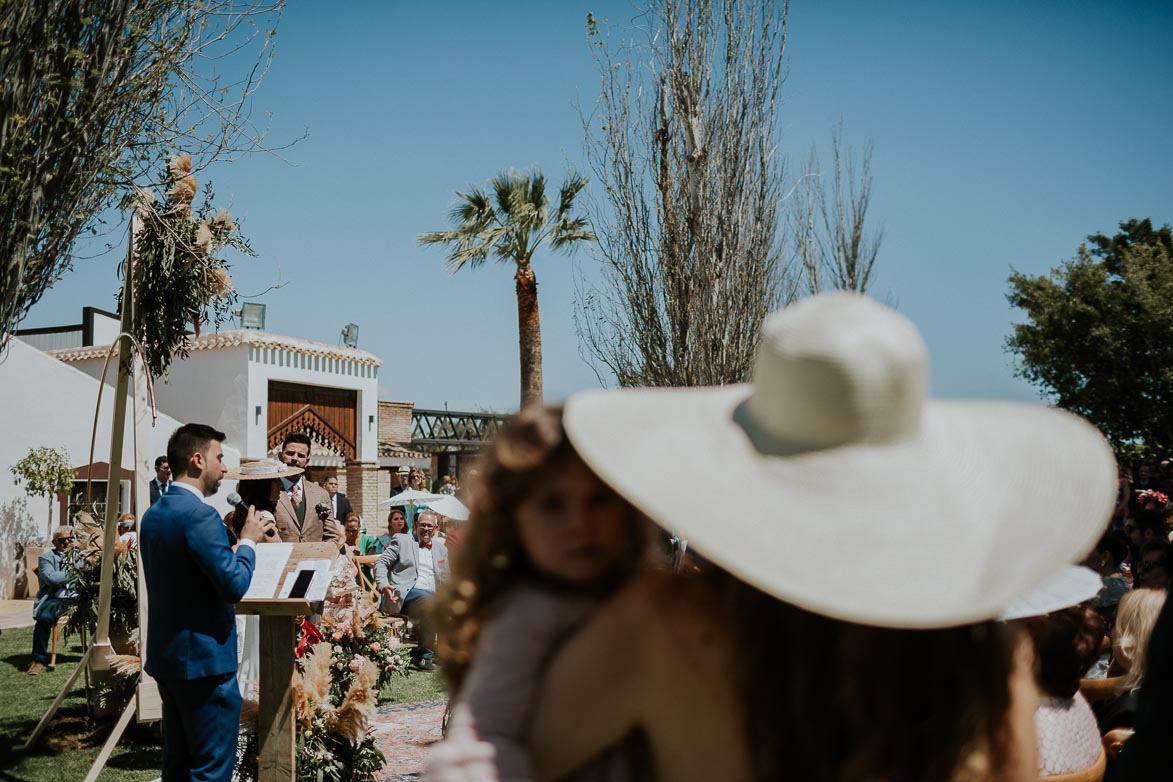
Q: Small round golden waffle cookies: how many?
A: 0